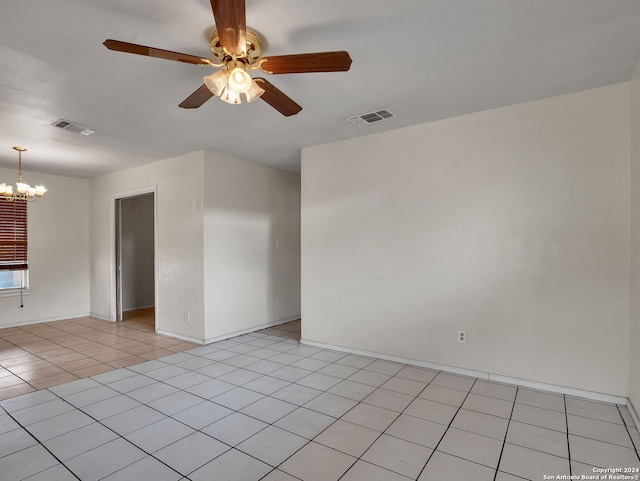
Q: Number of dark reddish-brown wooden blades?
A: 5